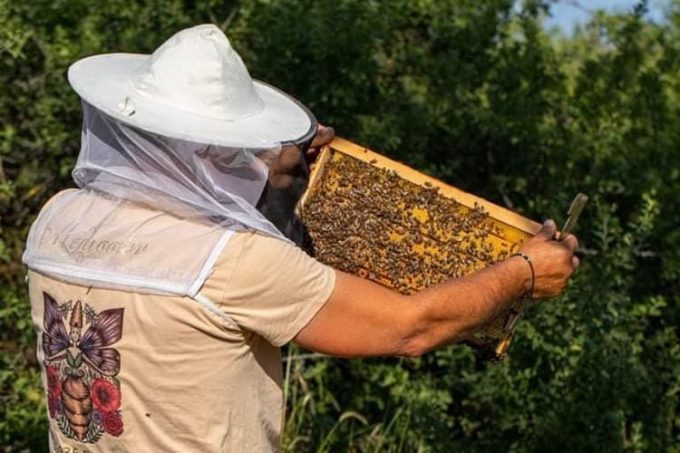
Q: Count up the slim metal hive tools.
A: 1